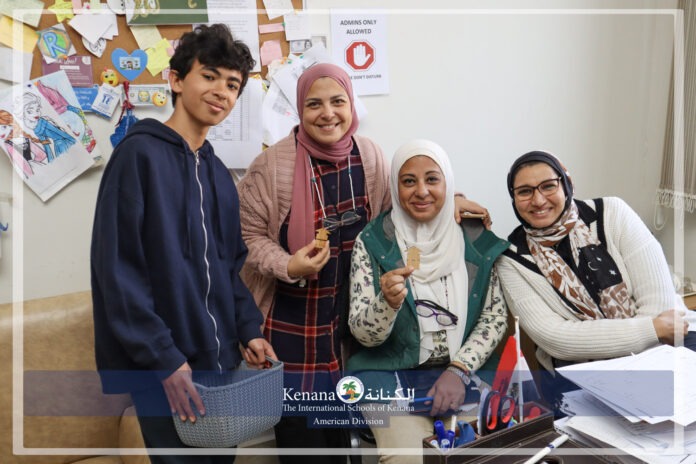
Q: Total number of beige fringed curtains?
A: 1